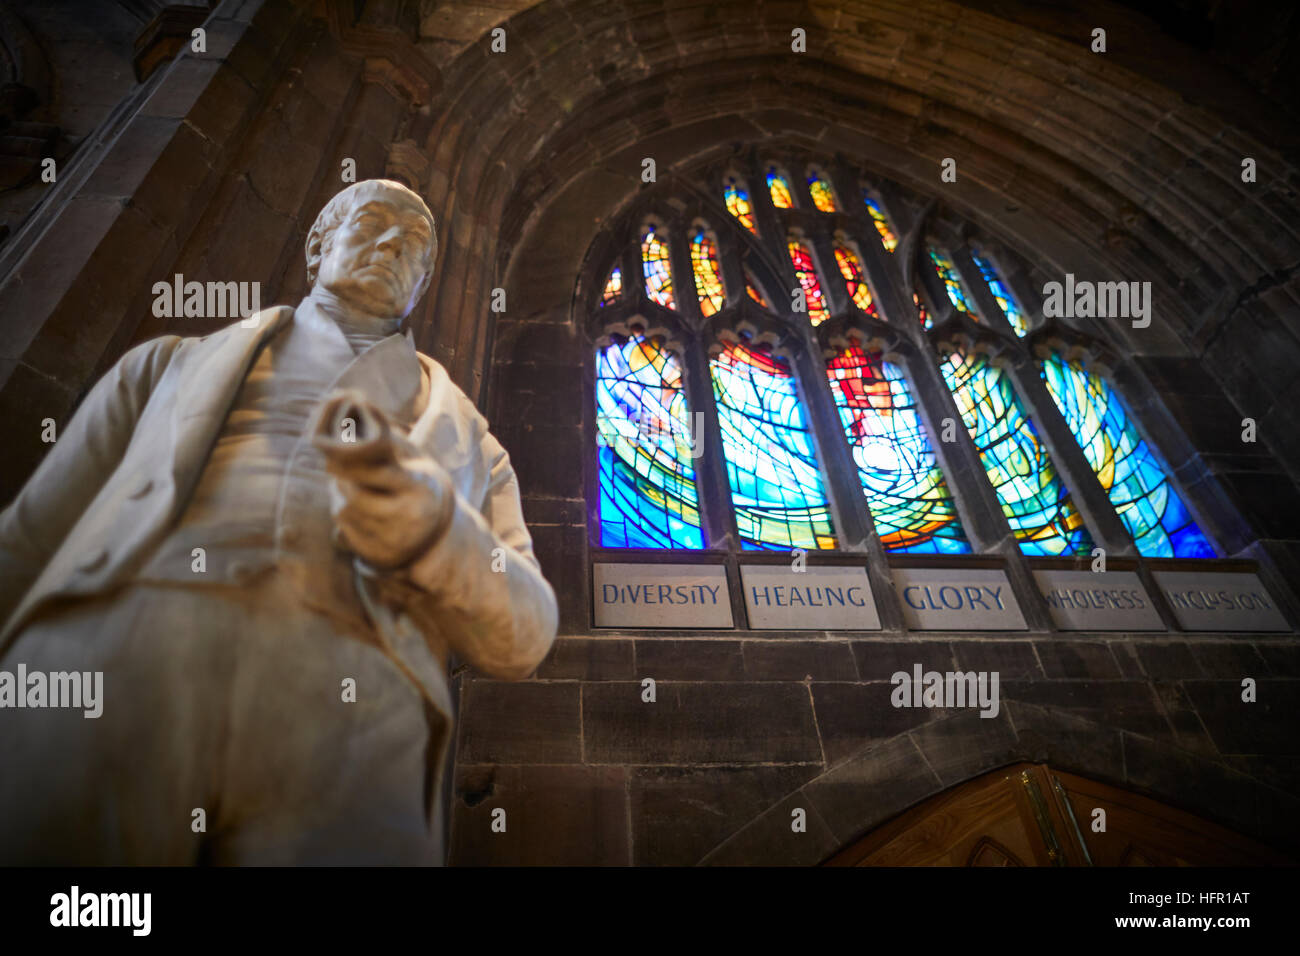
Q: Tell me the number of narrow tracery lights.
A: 13